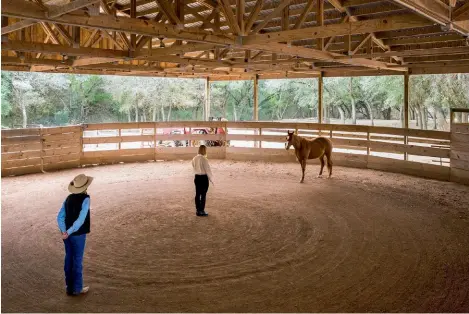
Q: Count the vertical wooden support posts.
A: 4